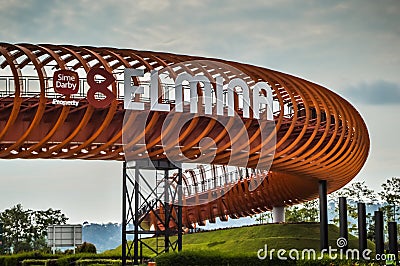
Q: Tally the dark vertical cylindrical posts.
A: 5